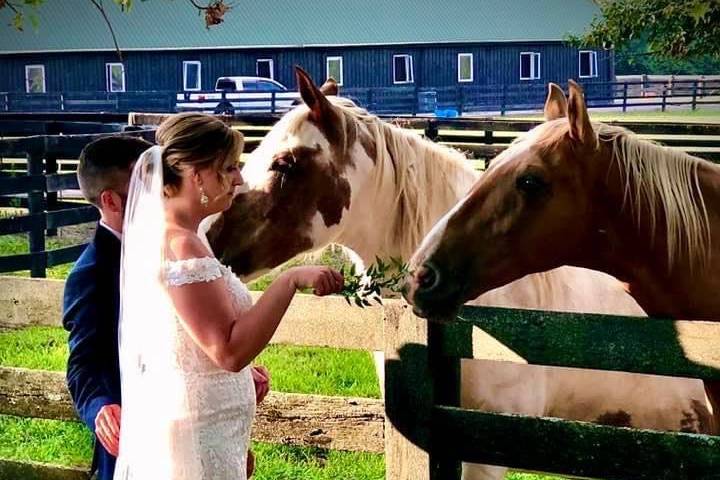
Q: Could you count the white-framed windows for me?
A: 9